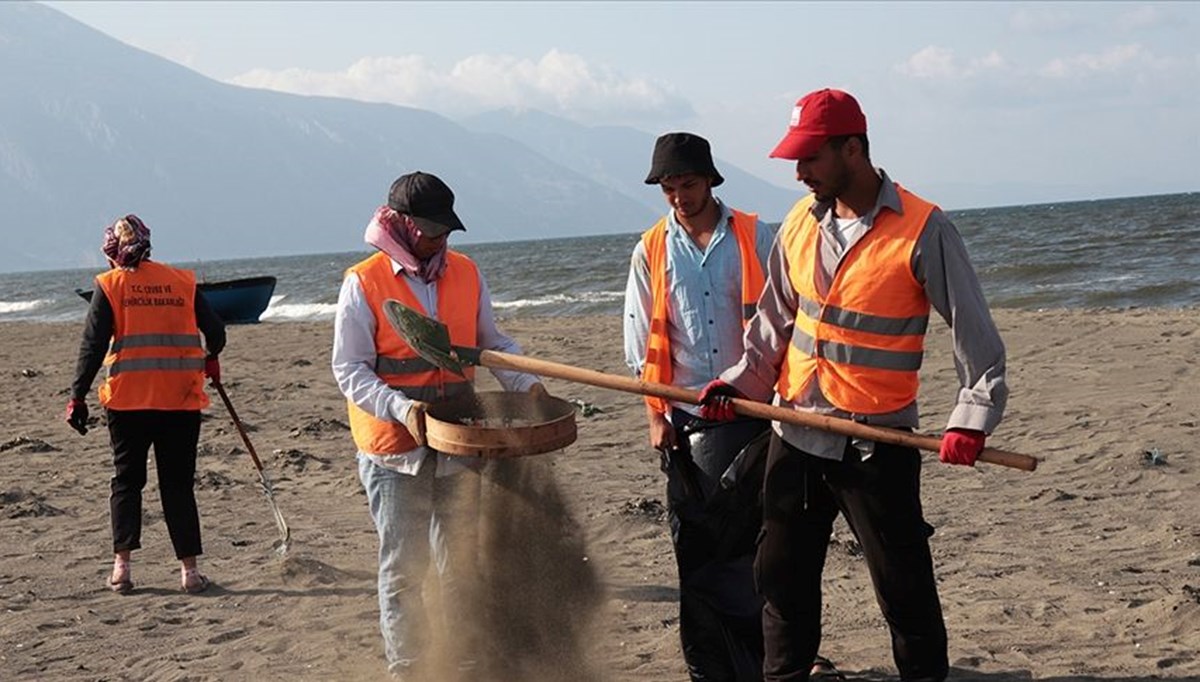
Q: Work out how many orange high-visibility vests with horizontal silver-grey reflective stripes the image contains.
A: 4